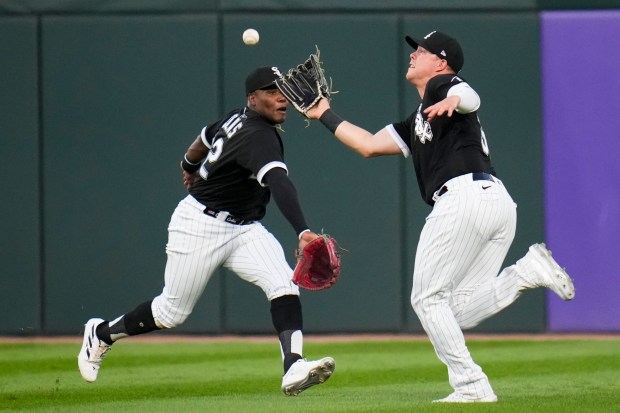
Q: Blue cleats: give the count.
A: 0